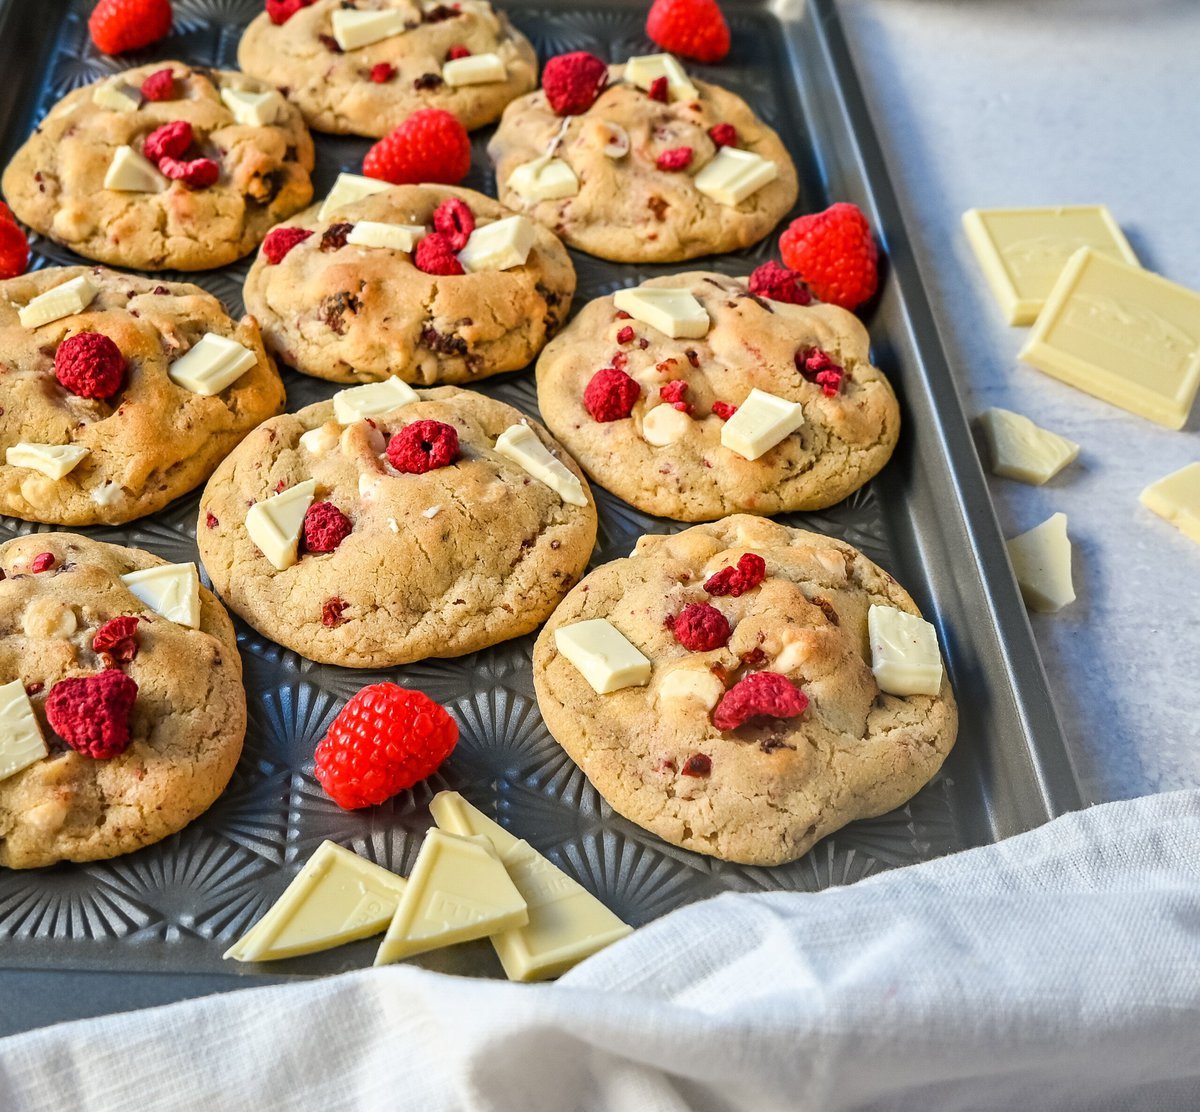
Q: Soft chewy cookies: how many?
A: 9